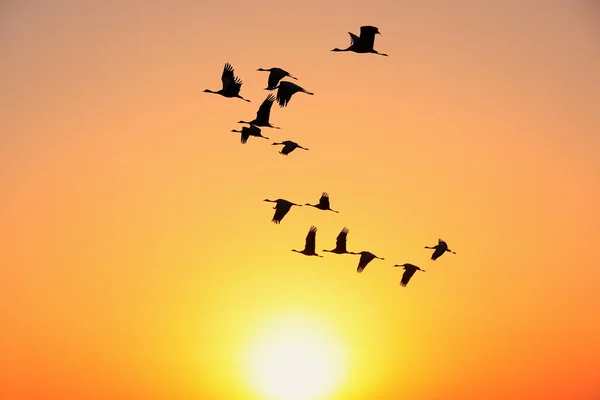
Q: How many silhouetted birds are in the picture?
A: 14